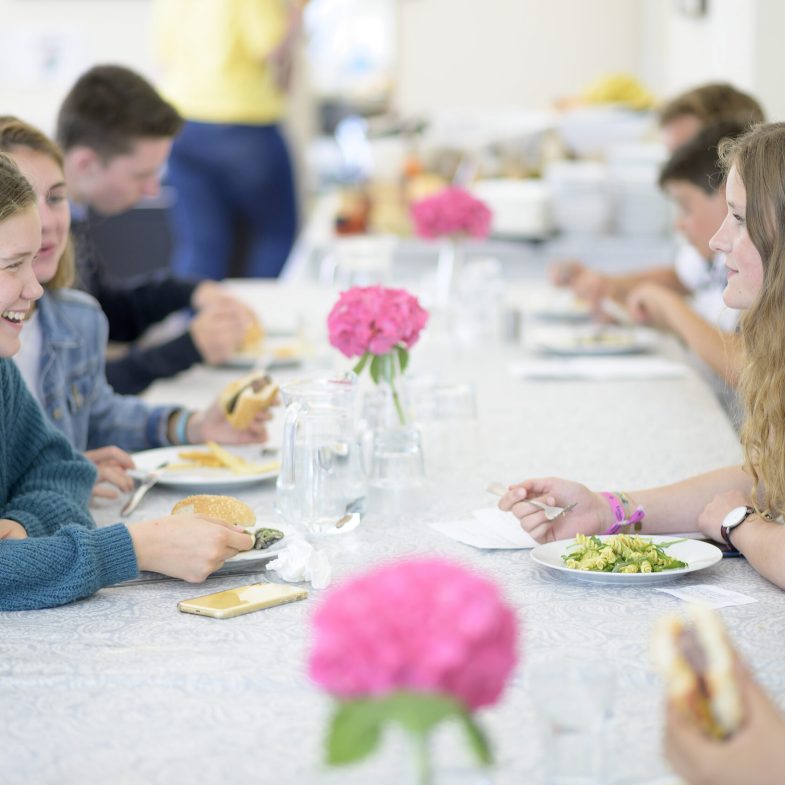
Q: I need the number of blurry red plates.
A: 0